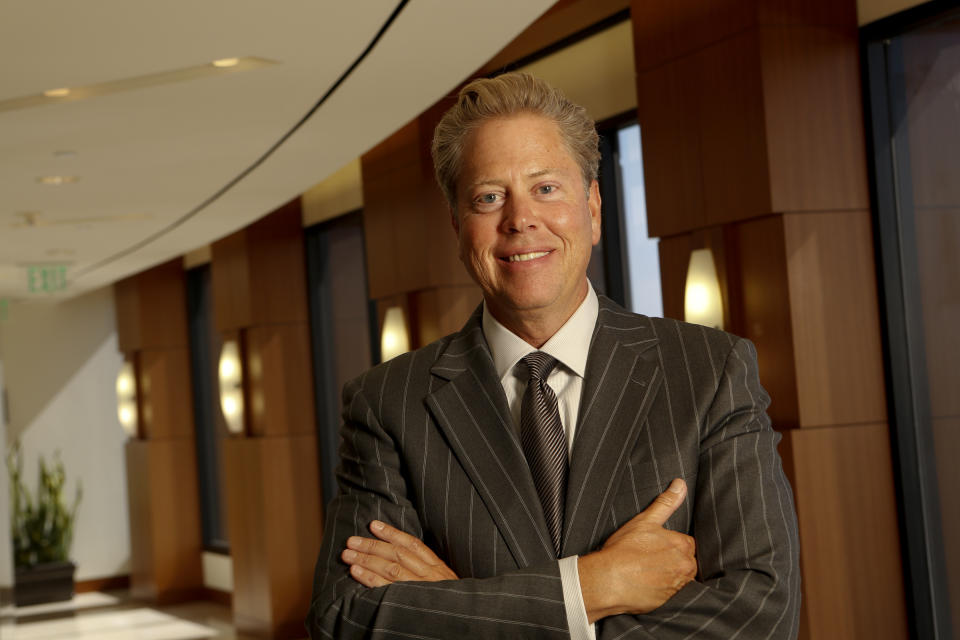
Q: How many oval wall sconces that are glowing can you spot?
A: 4